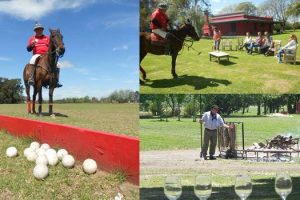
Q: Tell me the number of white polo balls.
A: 13